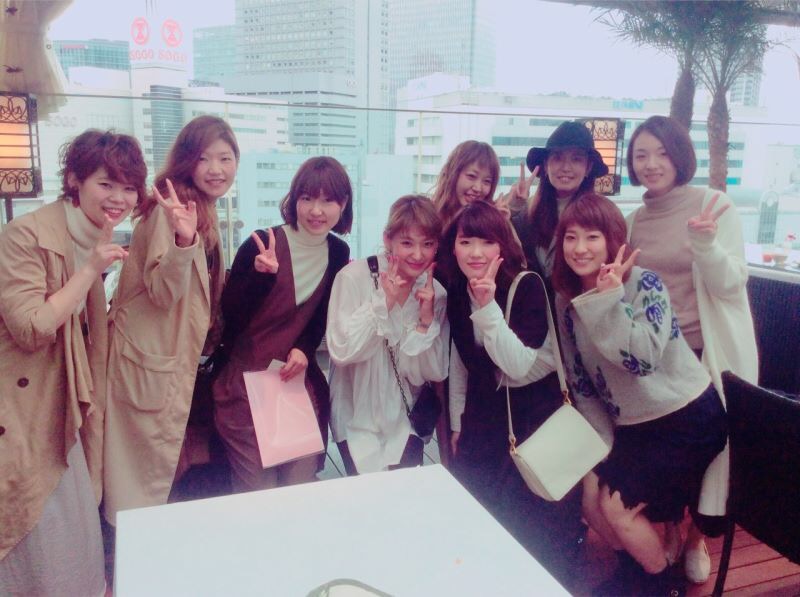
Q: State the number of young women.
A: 9